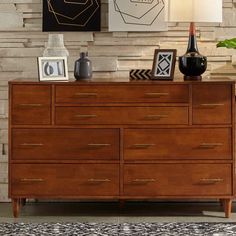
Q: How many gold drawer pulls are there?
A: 14